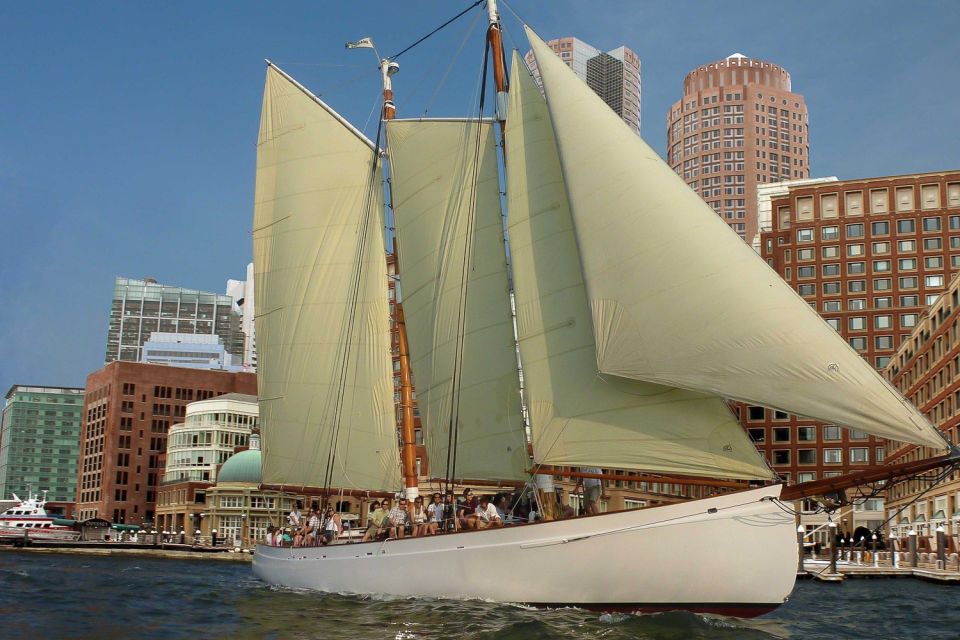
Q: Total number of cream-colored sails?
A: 4